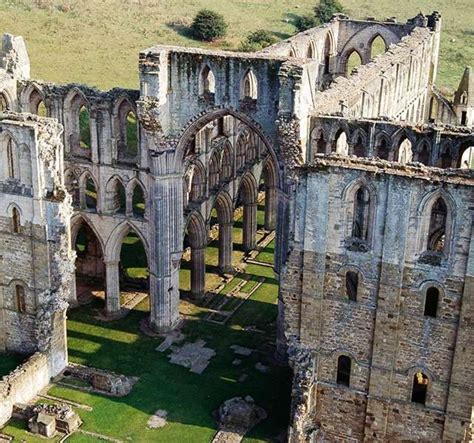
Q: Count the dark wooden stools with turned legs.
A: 0